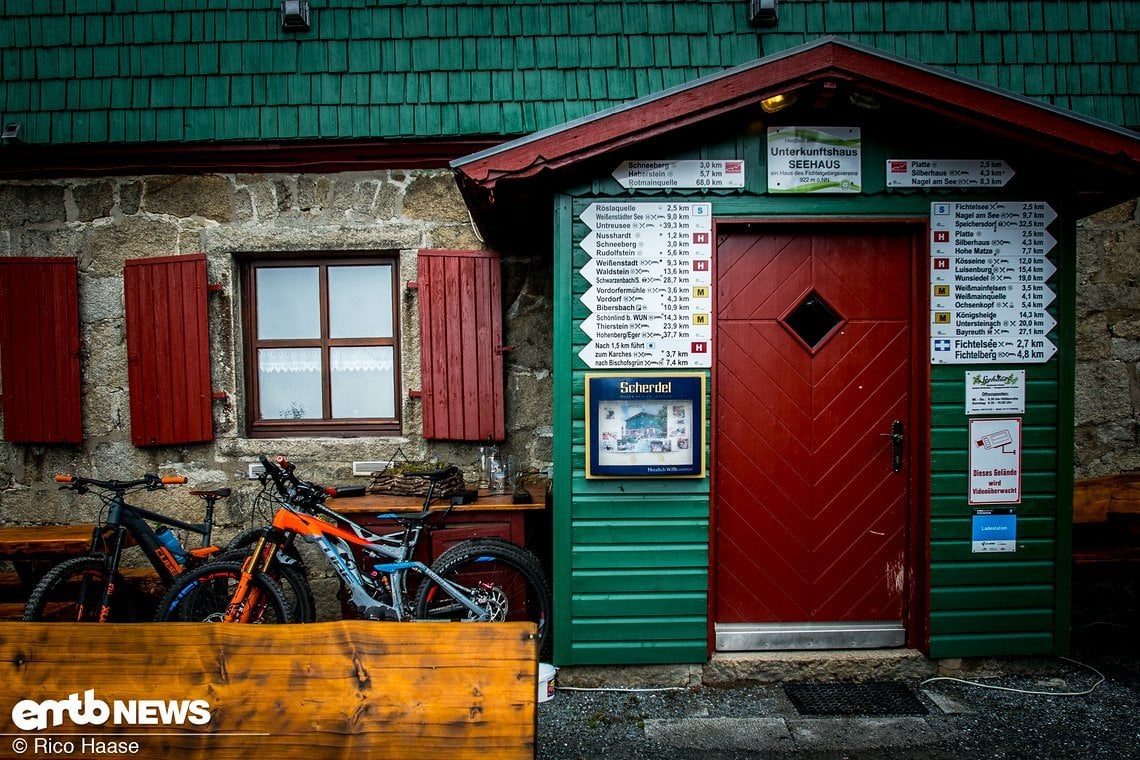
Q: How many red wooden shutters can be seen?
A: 3